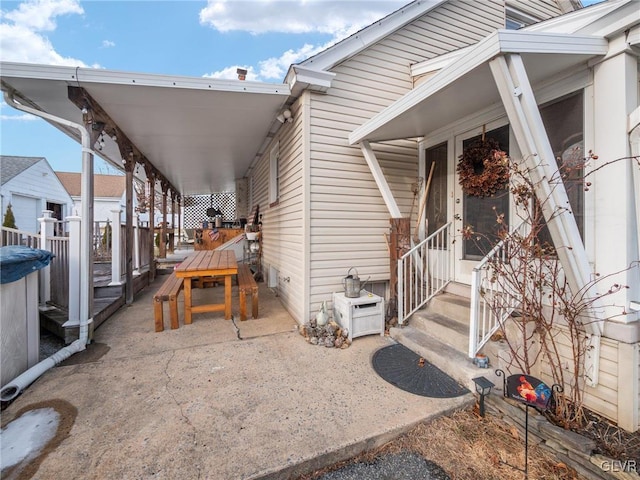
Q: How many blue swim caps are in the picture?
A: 0